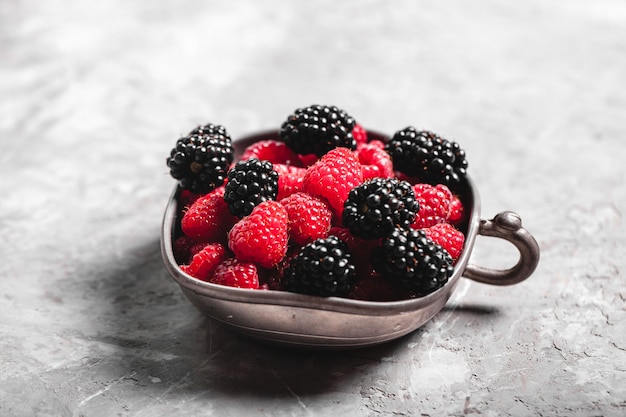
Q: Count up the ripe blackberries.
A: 7